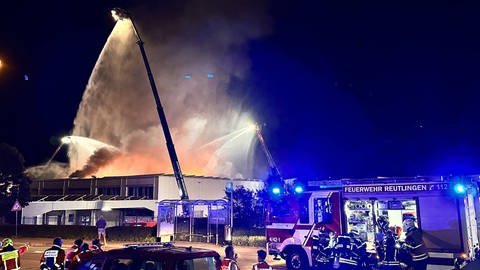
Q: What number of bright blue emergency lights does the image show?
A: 3